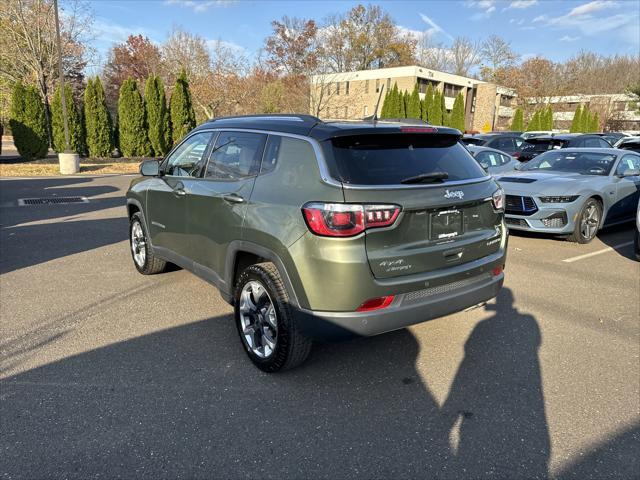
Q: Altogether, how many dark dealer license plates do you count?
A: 1